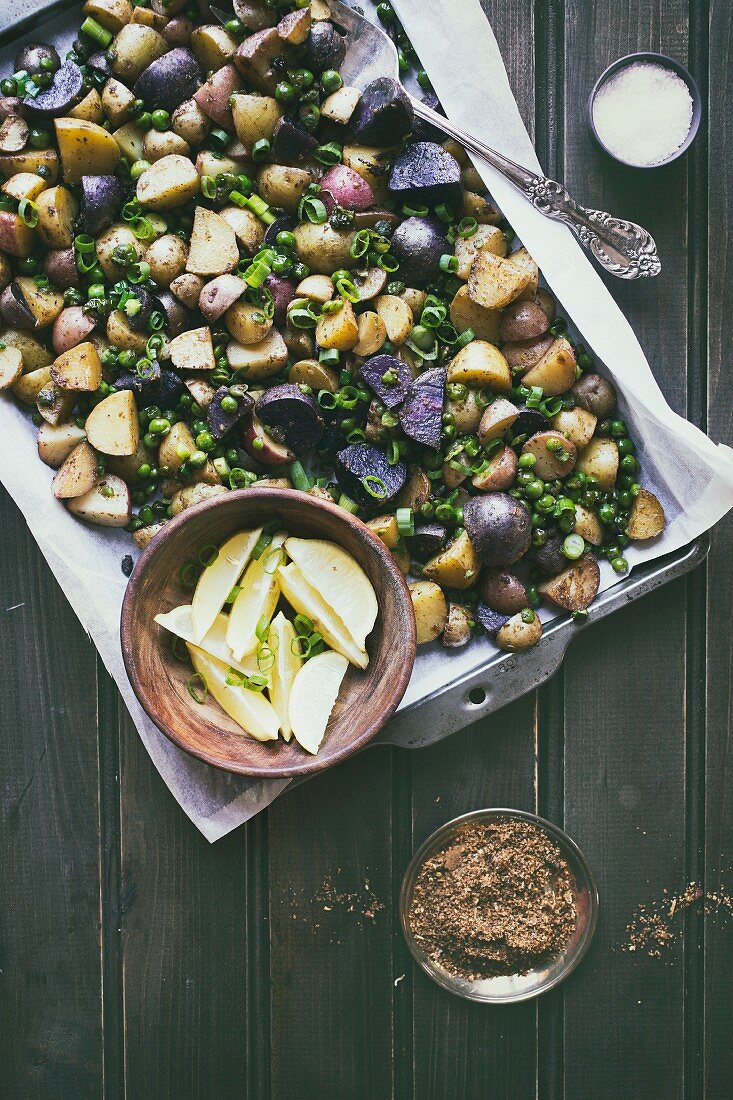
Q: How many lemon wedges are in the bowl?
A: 8